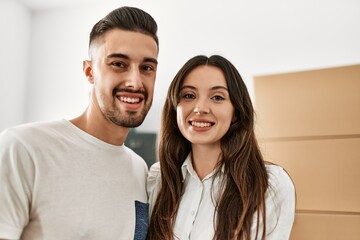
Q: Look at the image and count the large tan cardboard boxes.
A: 3